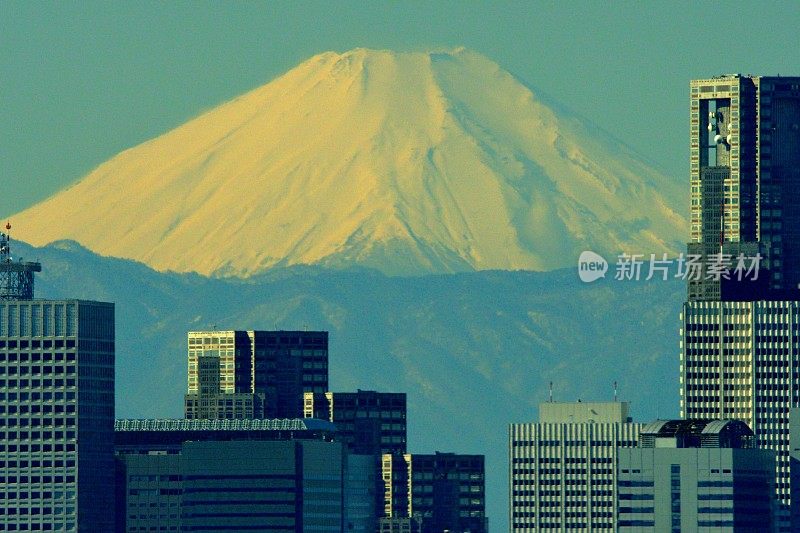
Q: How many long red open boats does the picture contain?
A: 0